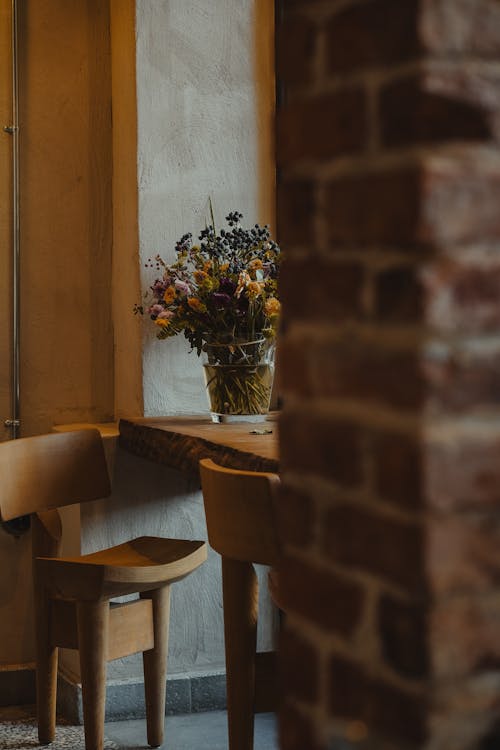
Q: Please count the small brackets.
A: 2